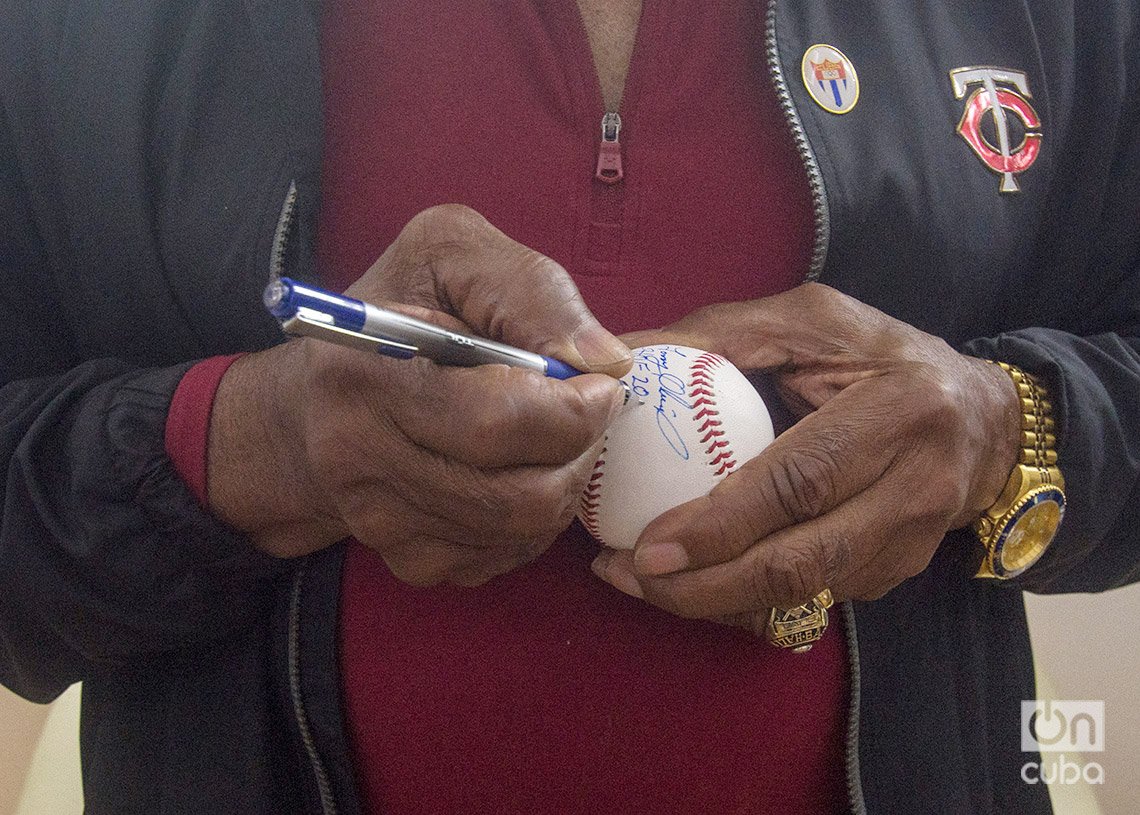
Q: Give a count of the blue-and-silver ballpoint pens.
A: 1